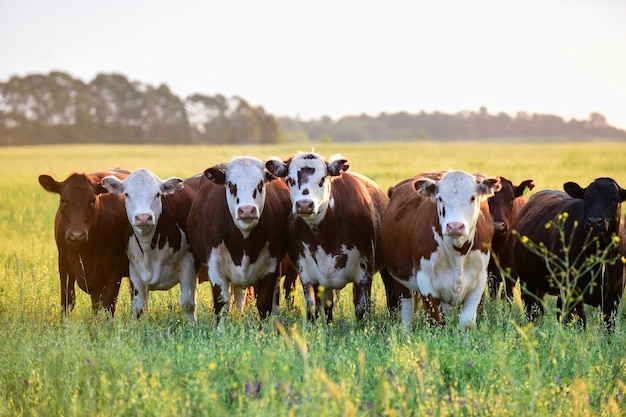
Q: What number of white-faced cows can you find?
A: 4